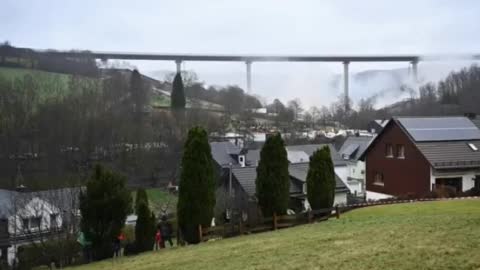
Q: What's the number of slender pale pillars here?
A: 4